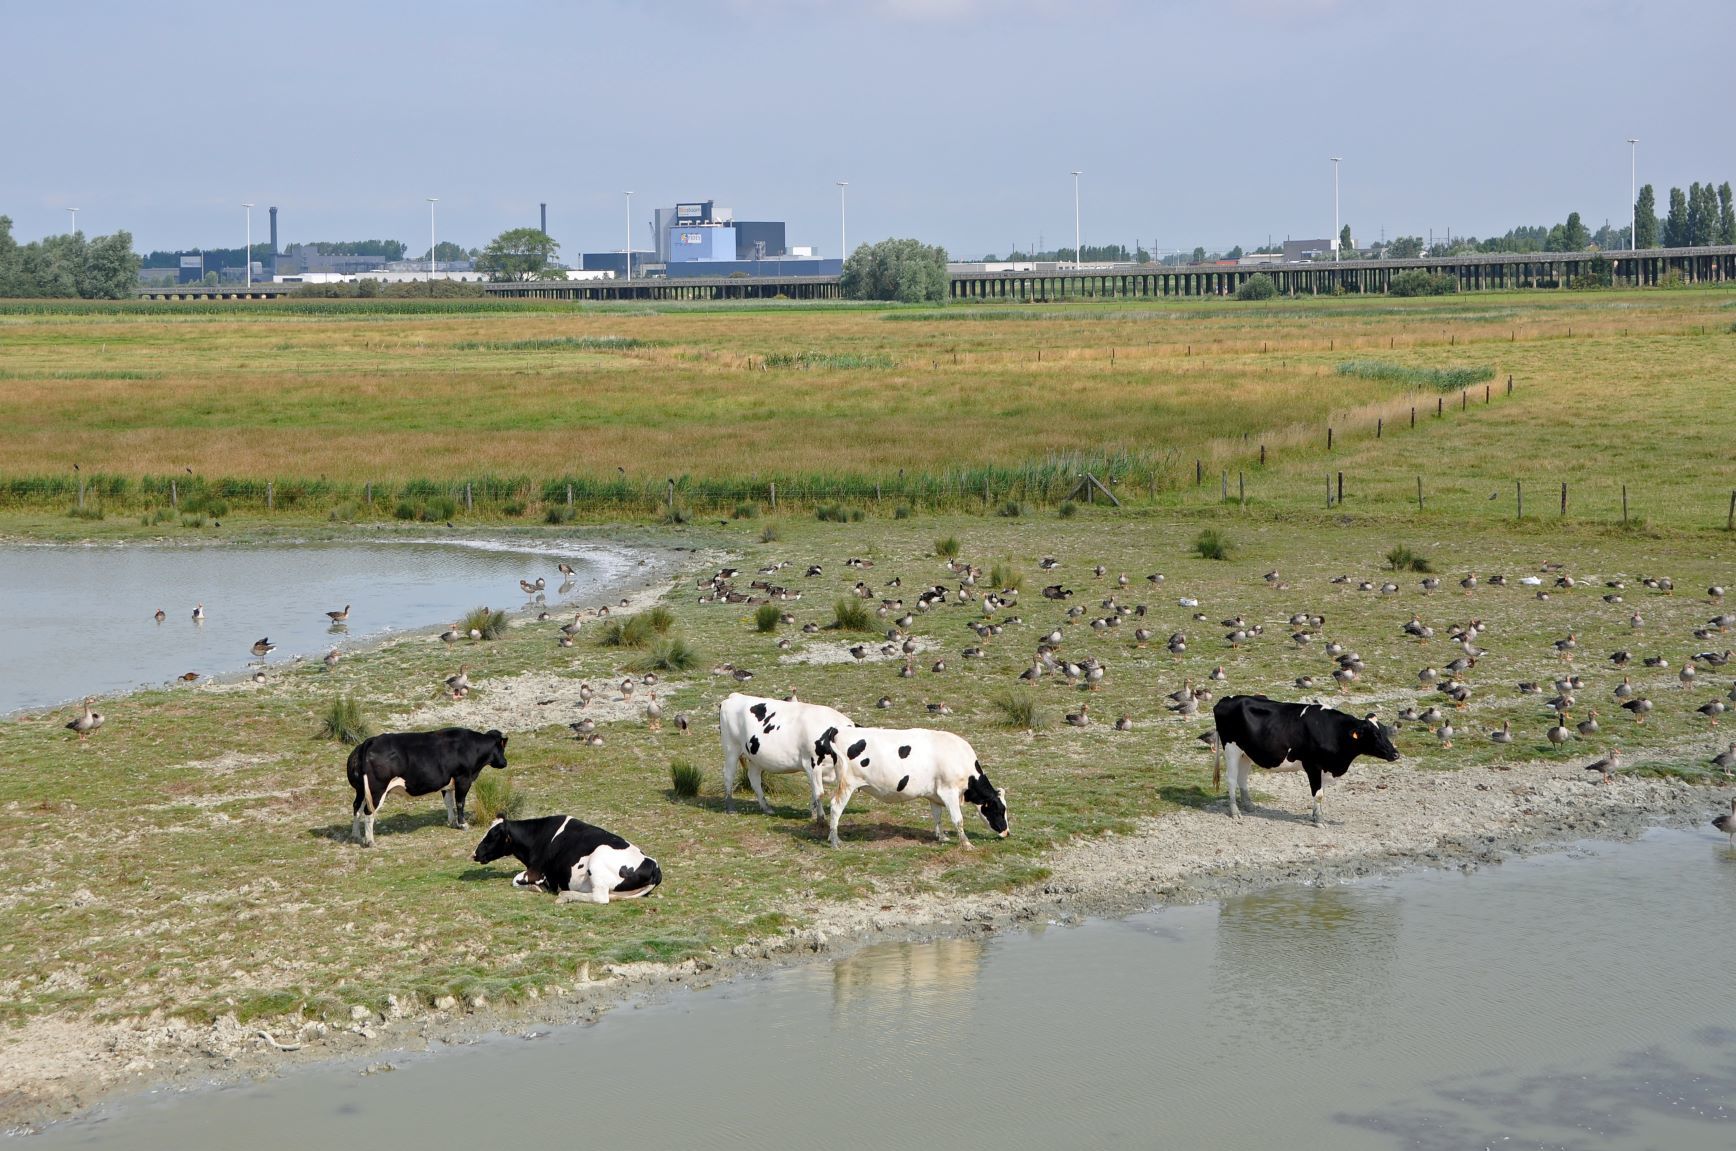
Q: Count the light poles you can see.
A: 8